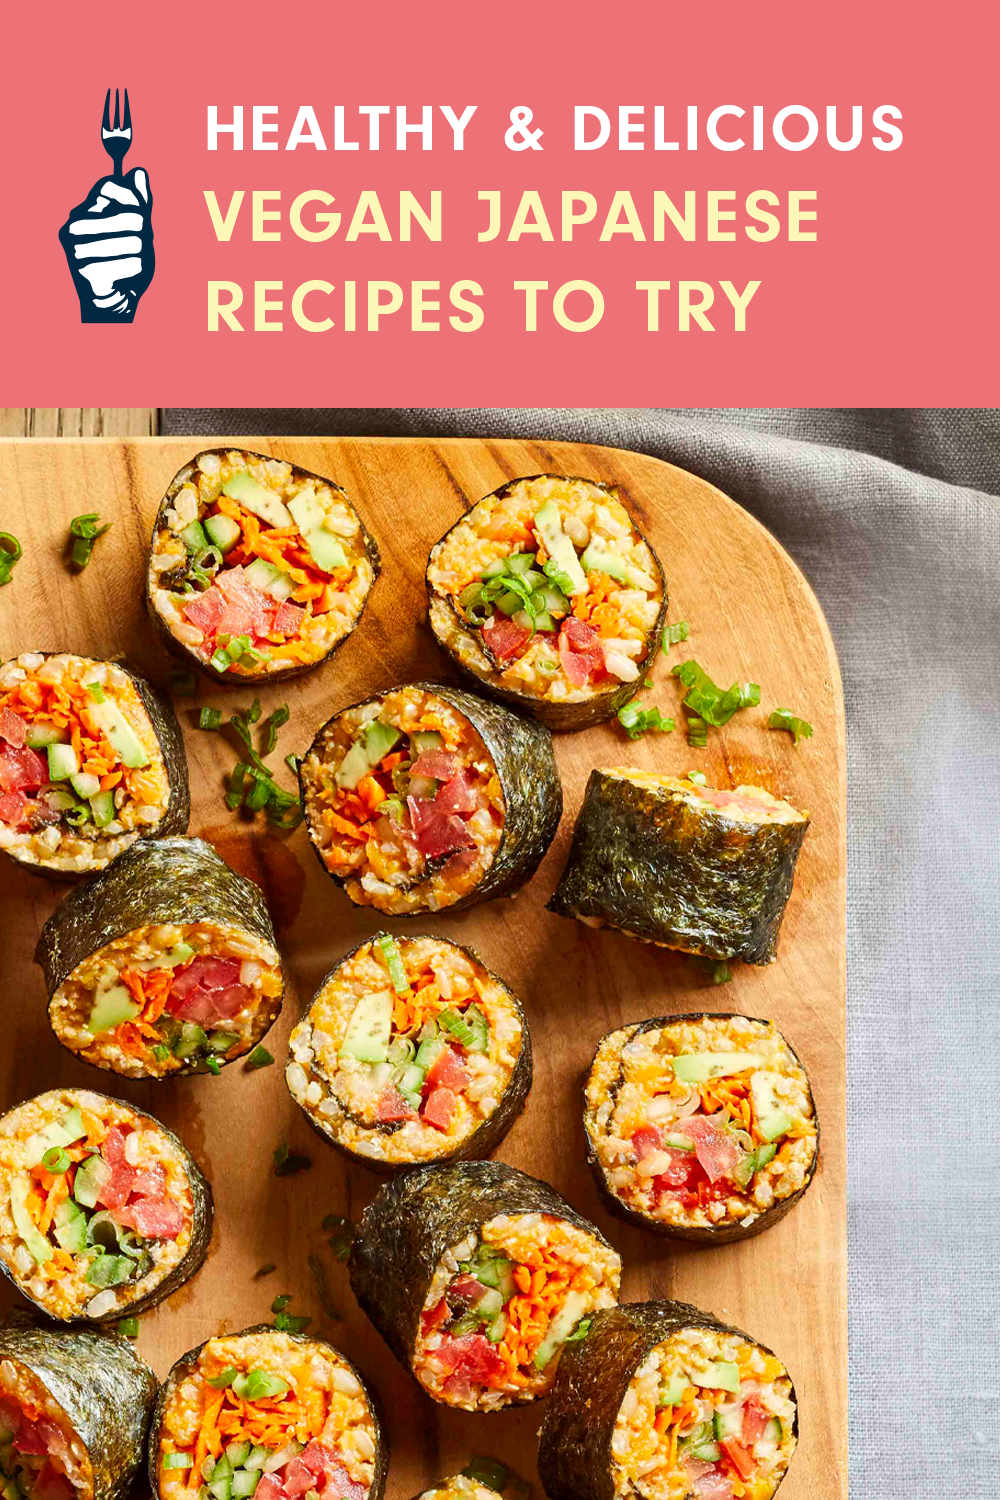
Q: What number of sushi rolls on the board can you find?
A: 14